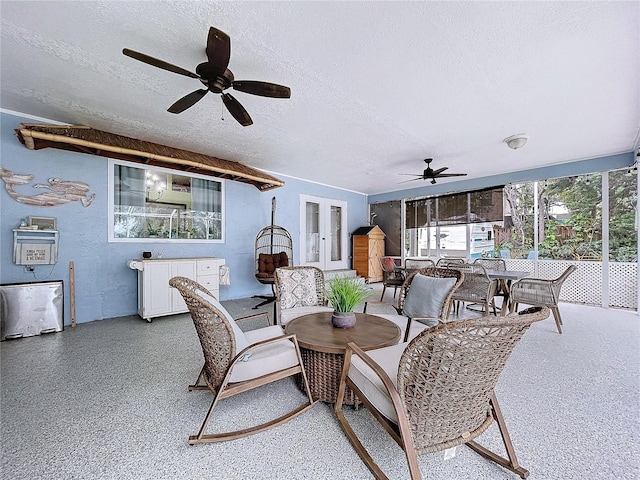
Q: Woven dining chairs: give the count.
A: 6